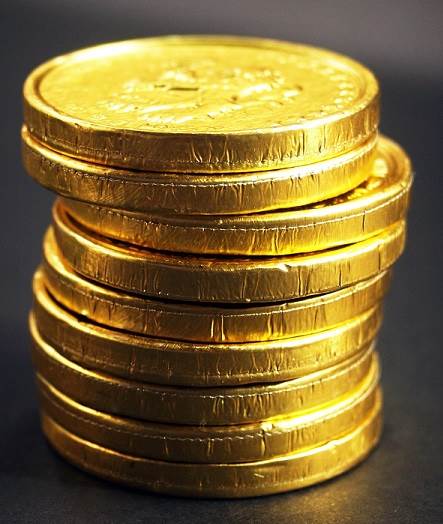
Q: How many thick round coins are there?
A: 9